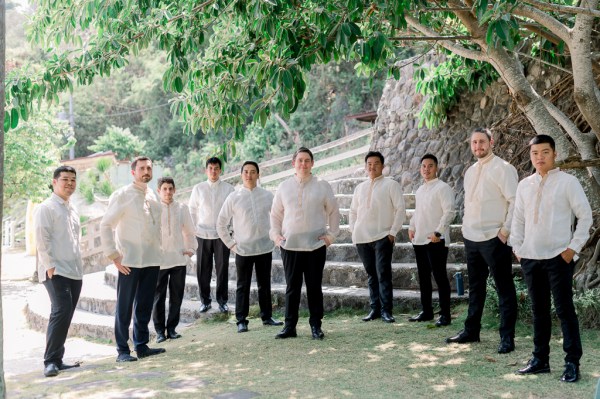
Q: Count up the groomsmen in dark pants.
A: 10